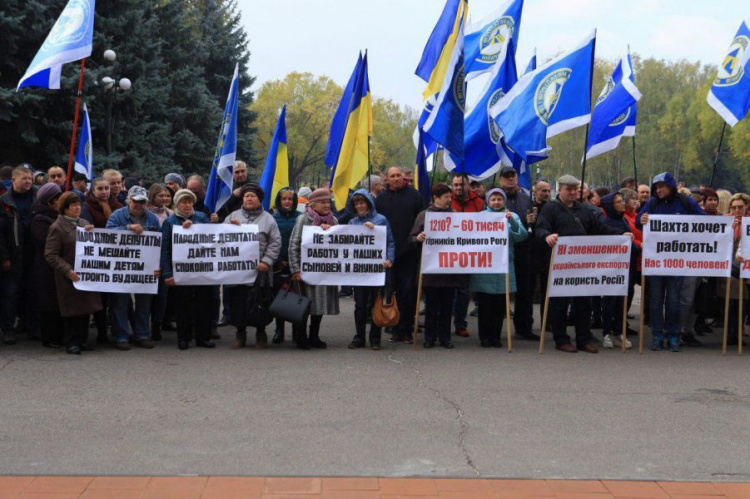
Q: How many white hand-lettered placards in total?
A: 3